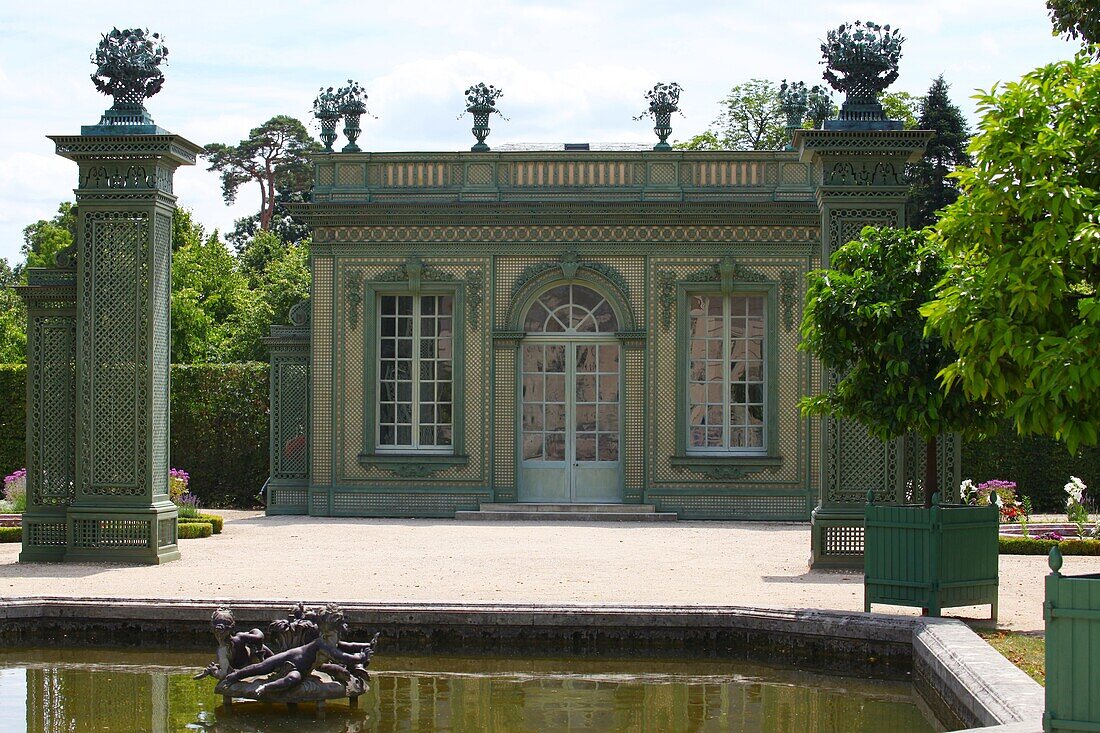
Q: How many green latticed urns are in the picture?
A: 8